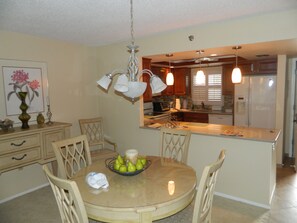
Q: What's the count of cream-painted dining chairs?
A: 5